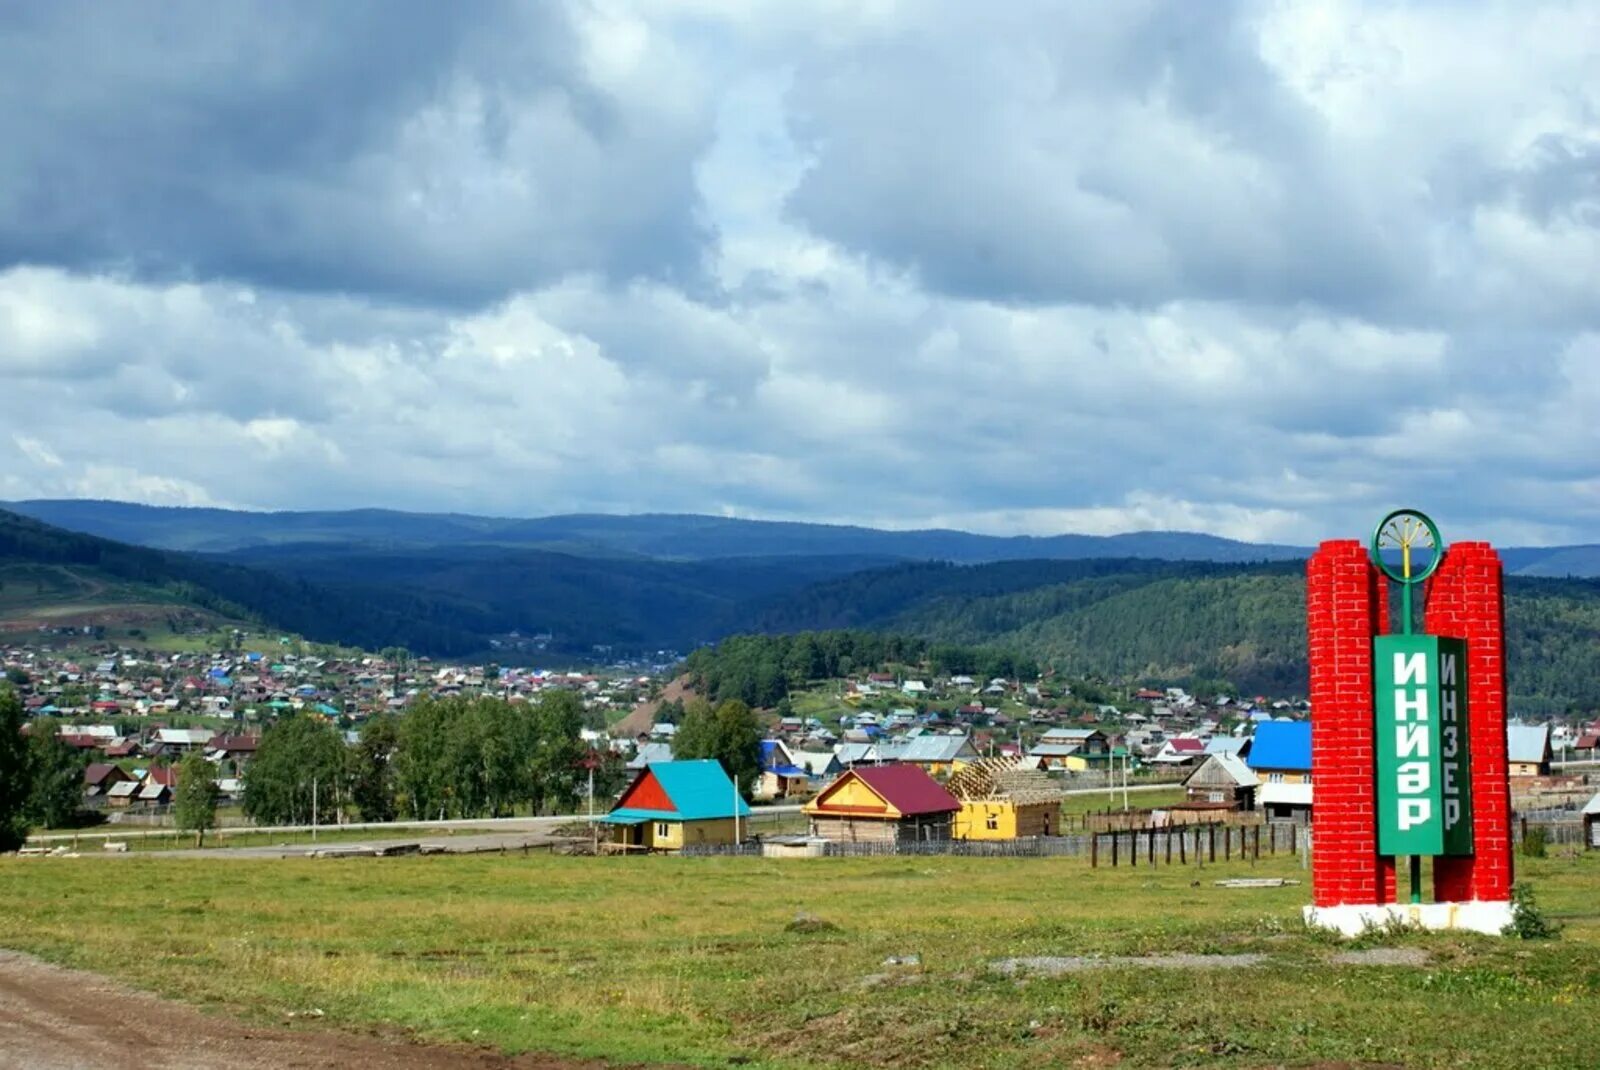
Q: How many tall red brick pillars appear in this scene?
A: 2